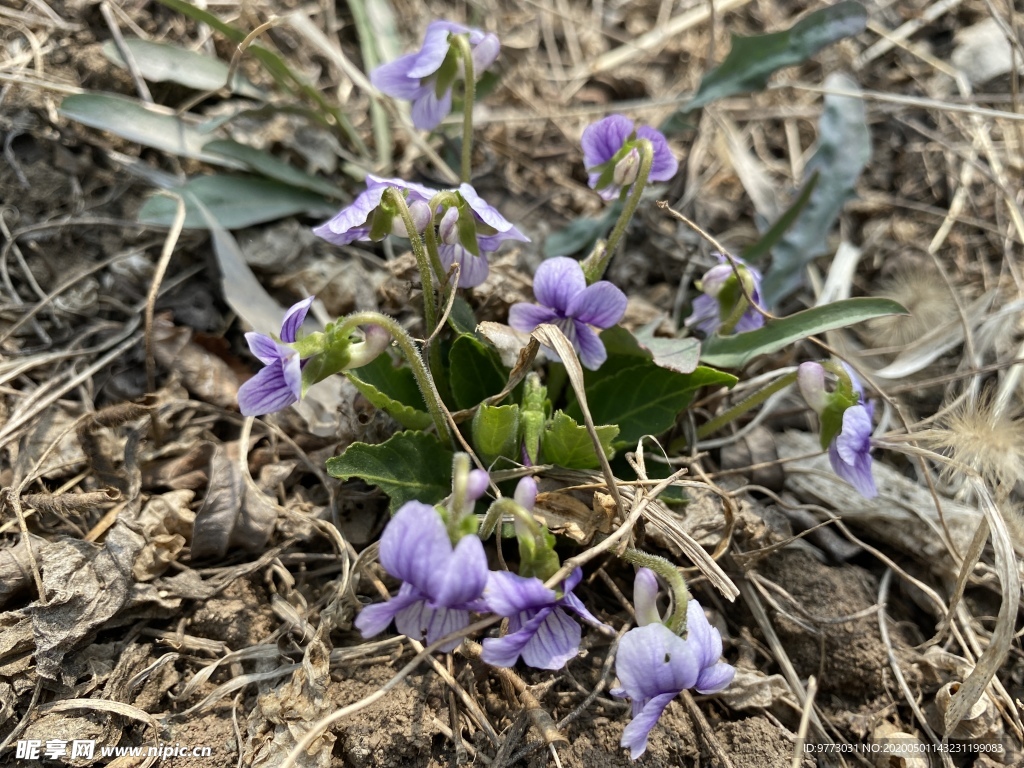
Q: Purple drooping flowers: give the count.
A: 11